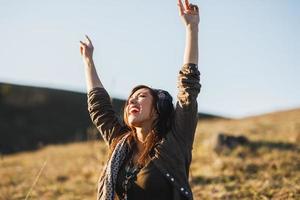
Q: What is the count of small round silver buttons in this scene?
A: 4